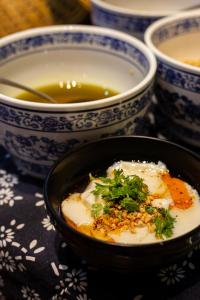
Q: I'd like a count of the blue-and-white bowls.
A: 3